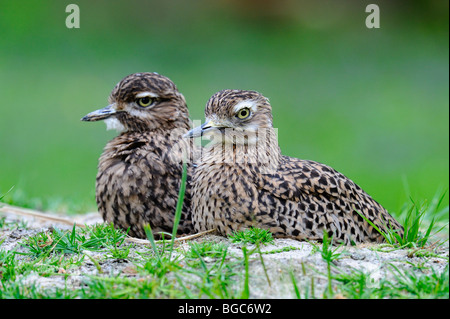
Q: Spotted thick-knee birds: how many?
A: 2